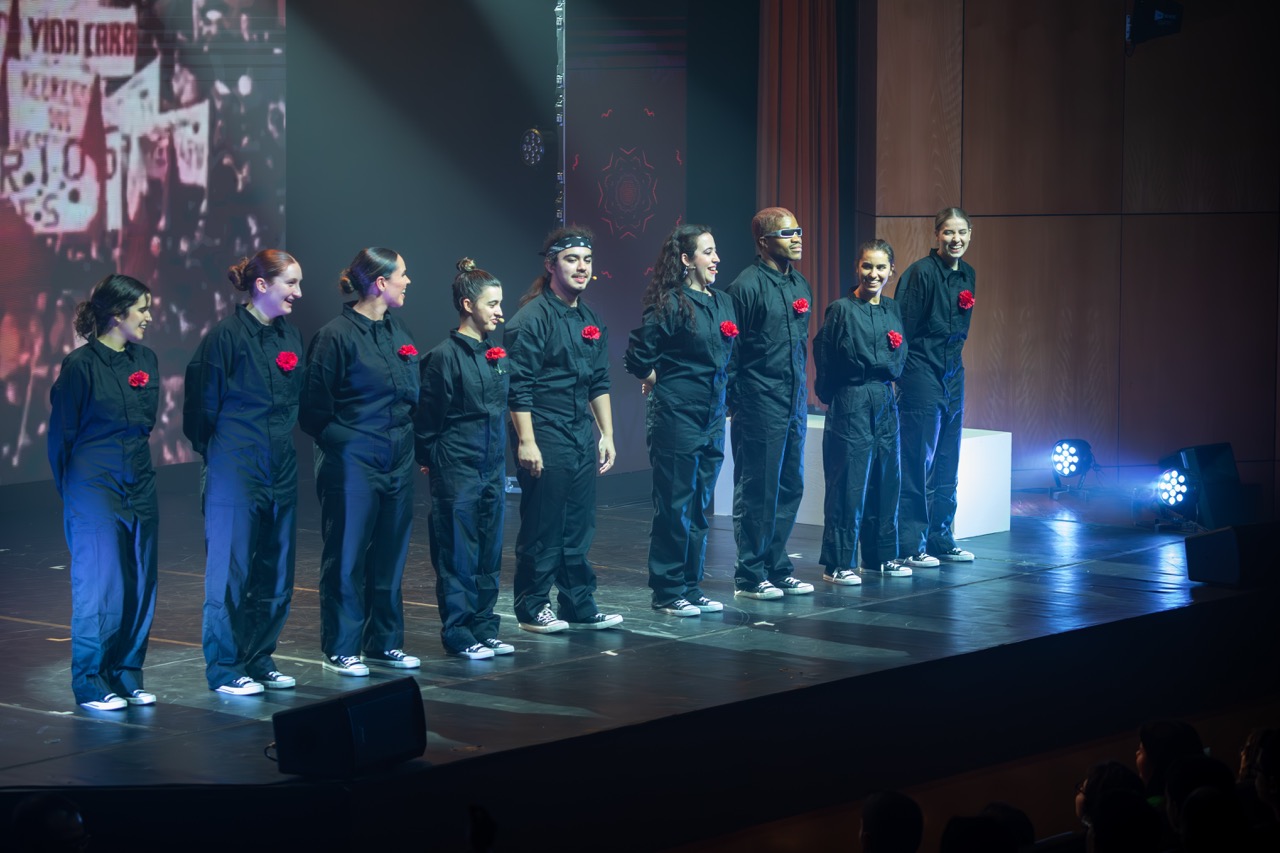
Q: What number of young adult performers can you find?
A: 9